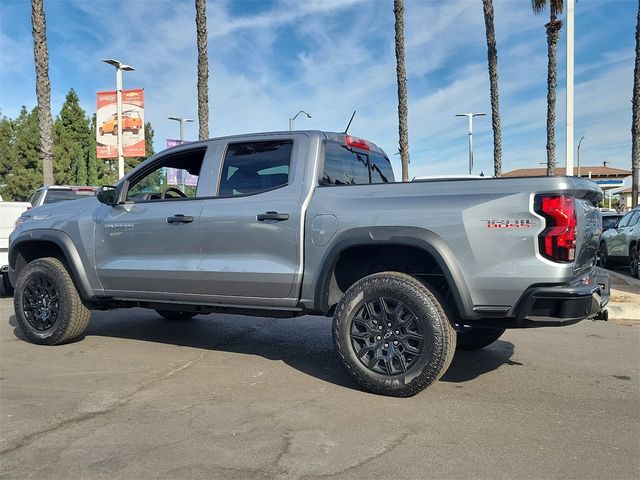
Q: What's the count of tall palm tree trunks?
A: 6